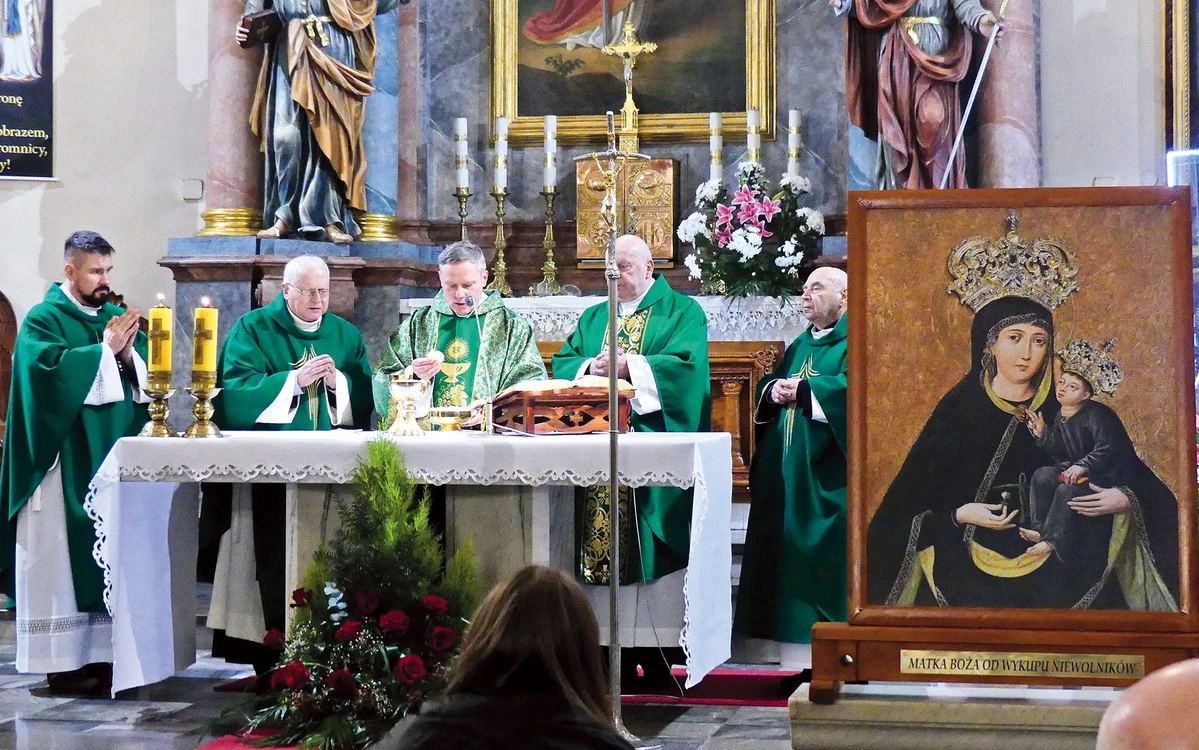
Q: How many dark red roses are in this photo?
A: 10